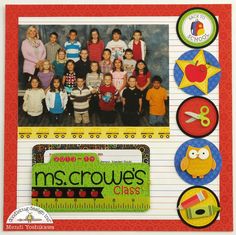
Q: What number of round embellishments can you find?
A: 5